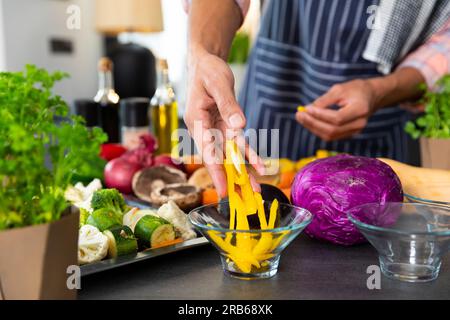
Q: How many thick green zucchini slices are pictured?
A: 2